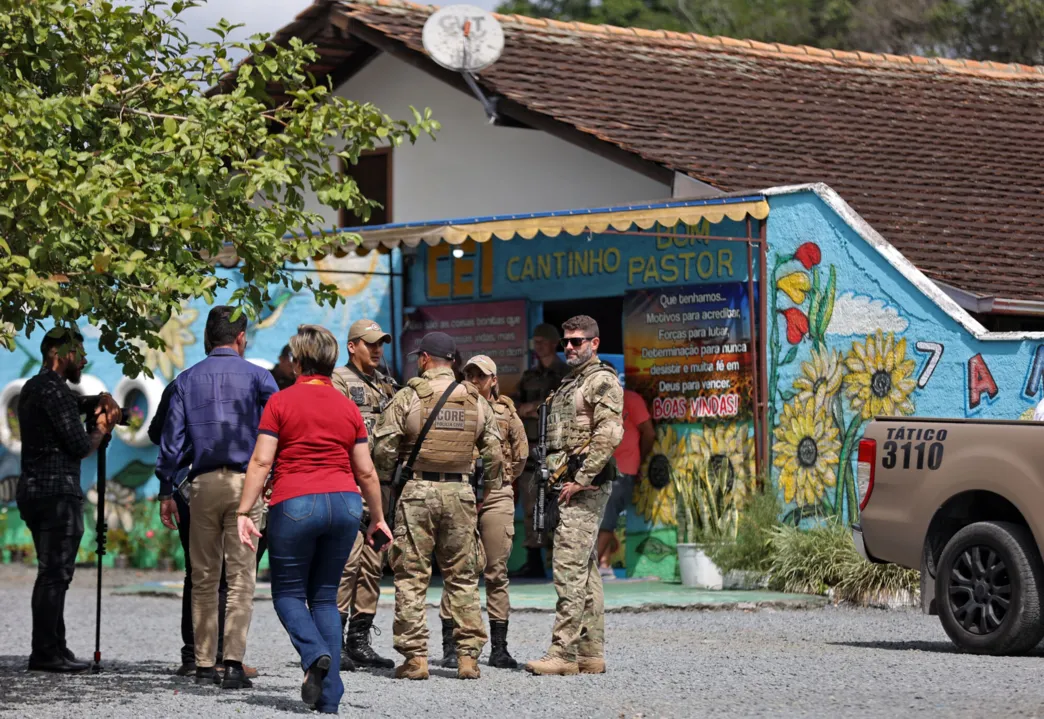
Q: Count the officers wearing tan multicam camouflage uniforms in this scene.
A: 2